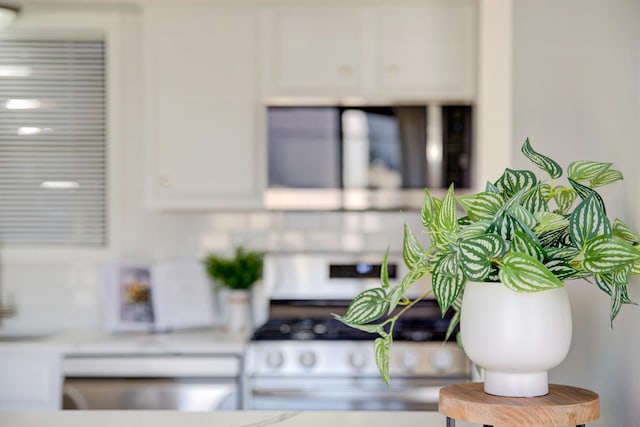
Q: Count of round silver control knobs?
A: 5